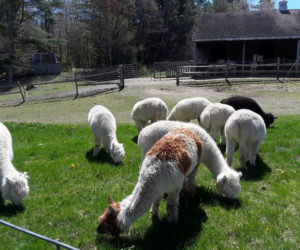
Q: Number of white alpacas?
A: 7